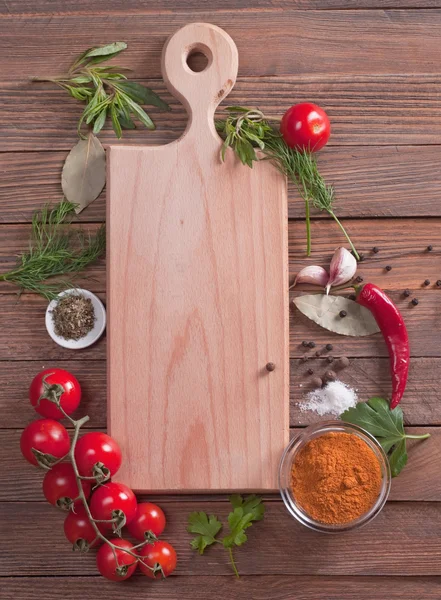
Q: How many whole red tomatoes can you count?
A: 10